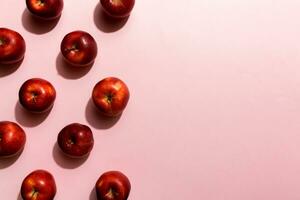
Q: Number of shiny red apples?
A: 10